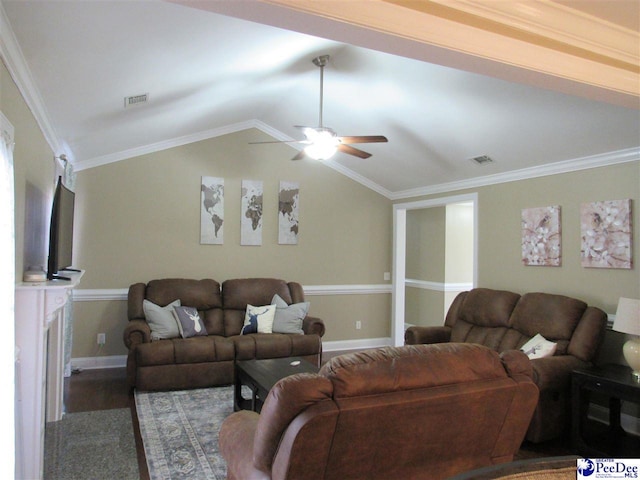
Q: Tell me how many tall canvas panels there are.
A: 3